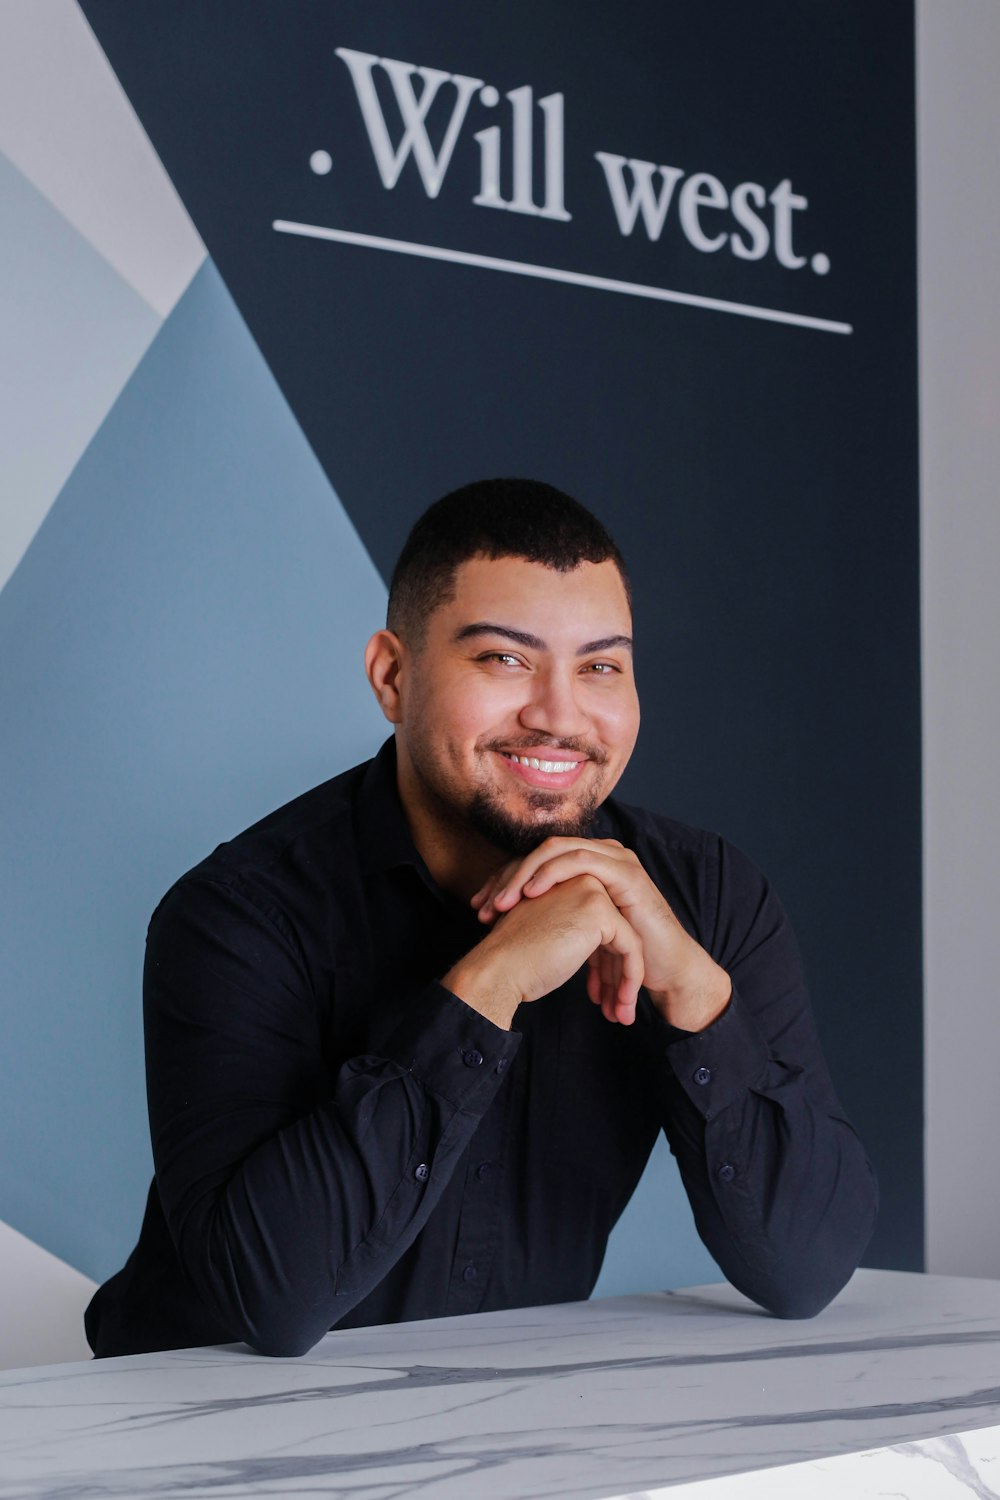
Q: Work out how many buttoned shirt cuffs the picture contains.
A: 2